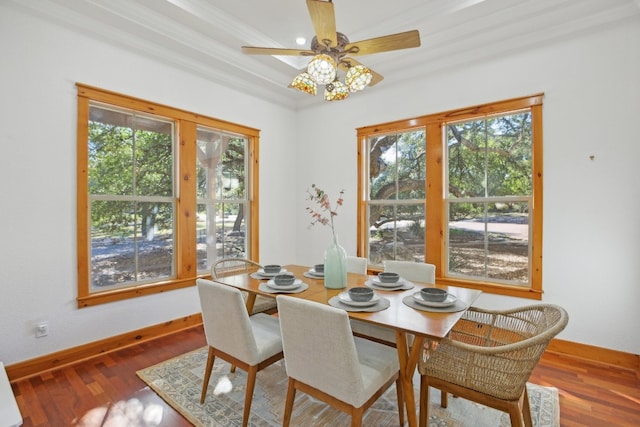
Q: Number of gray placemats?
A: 6